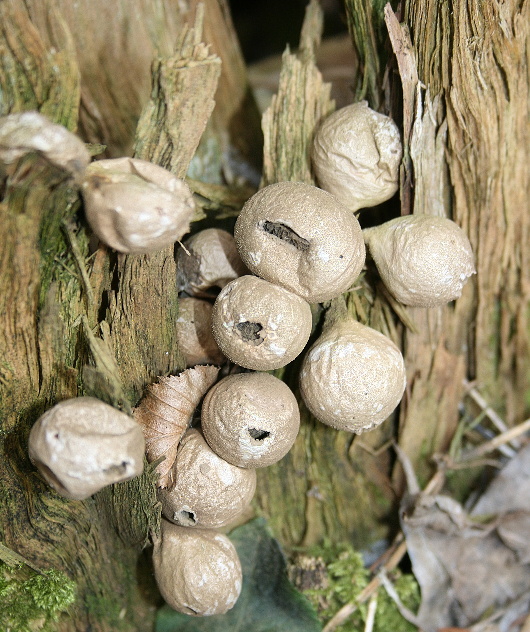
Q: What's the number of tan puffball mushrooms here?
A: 13